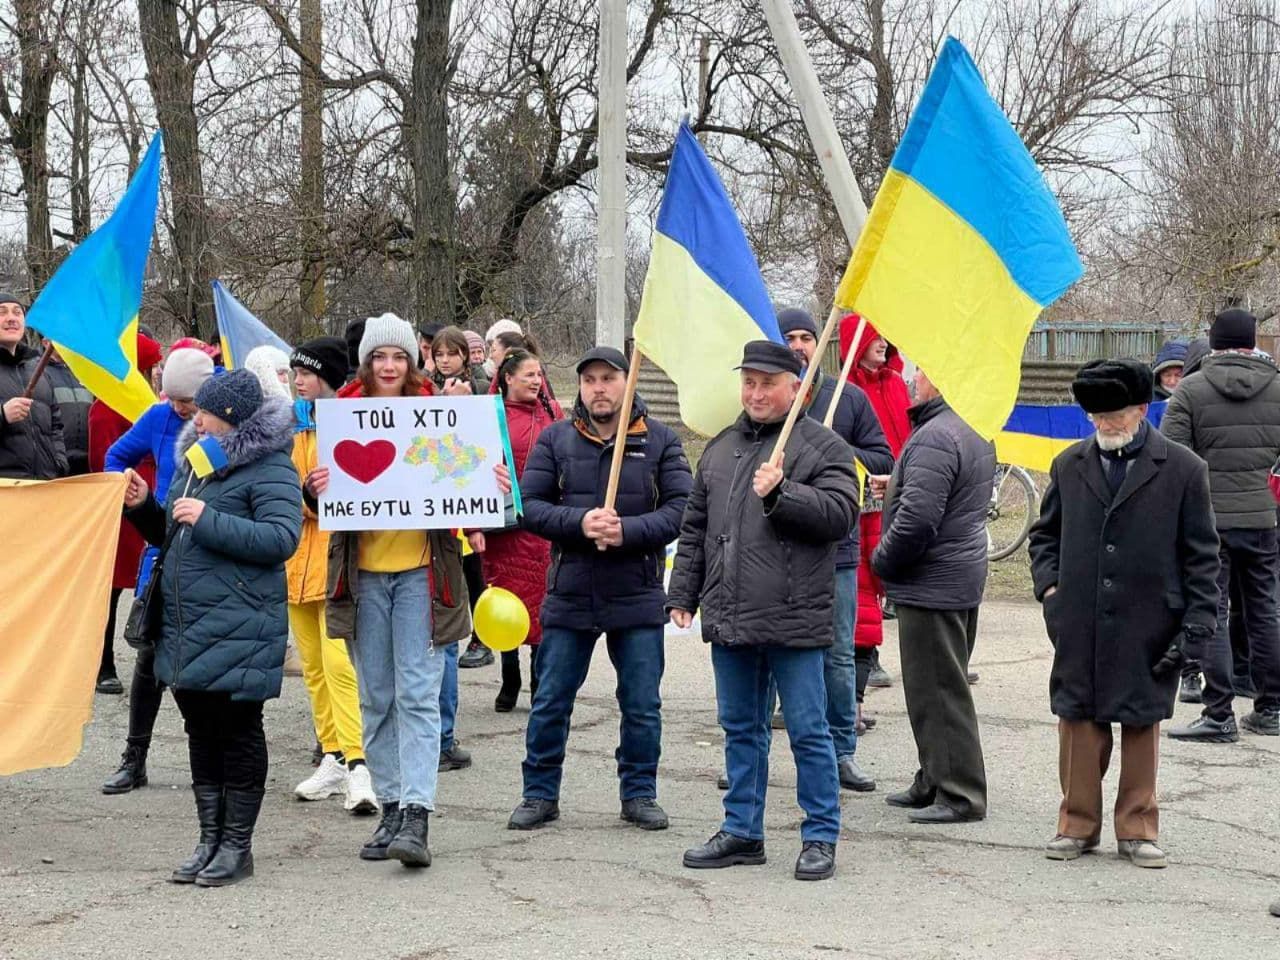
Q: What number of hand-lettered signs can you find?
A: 1